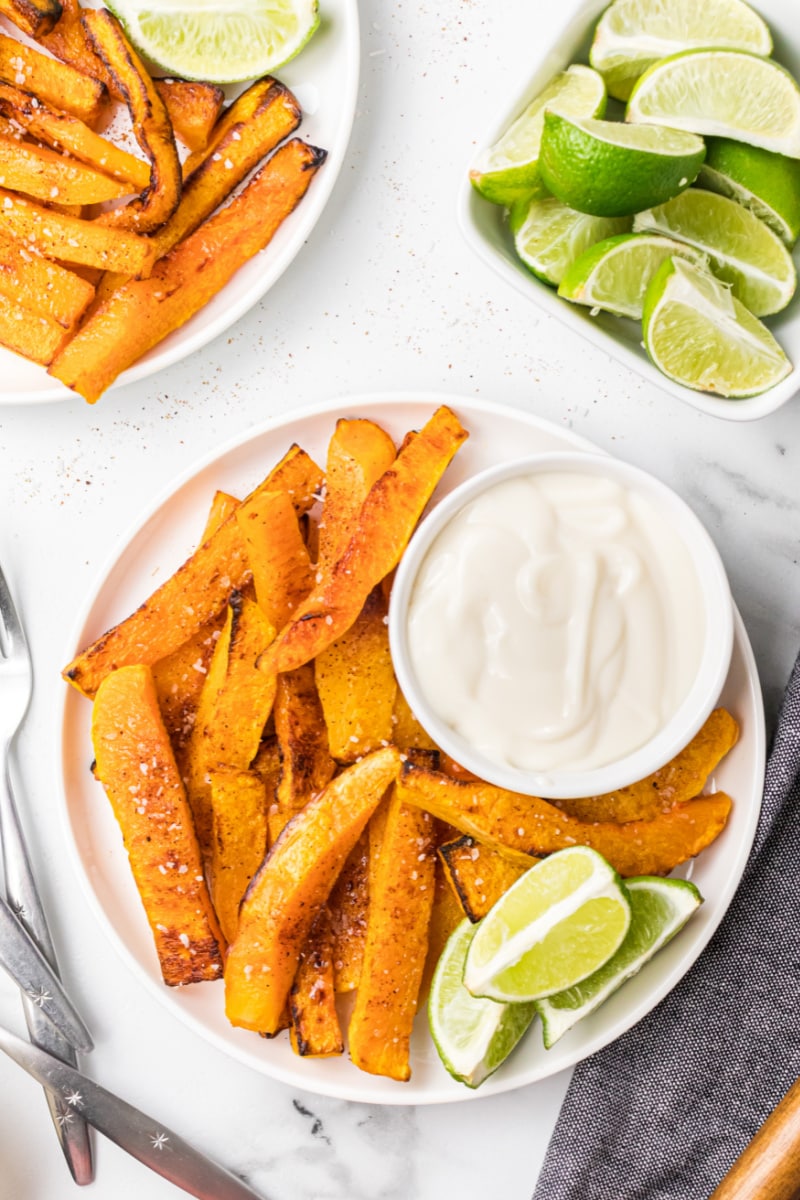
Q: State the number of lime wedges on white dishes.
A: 13